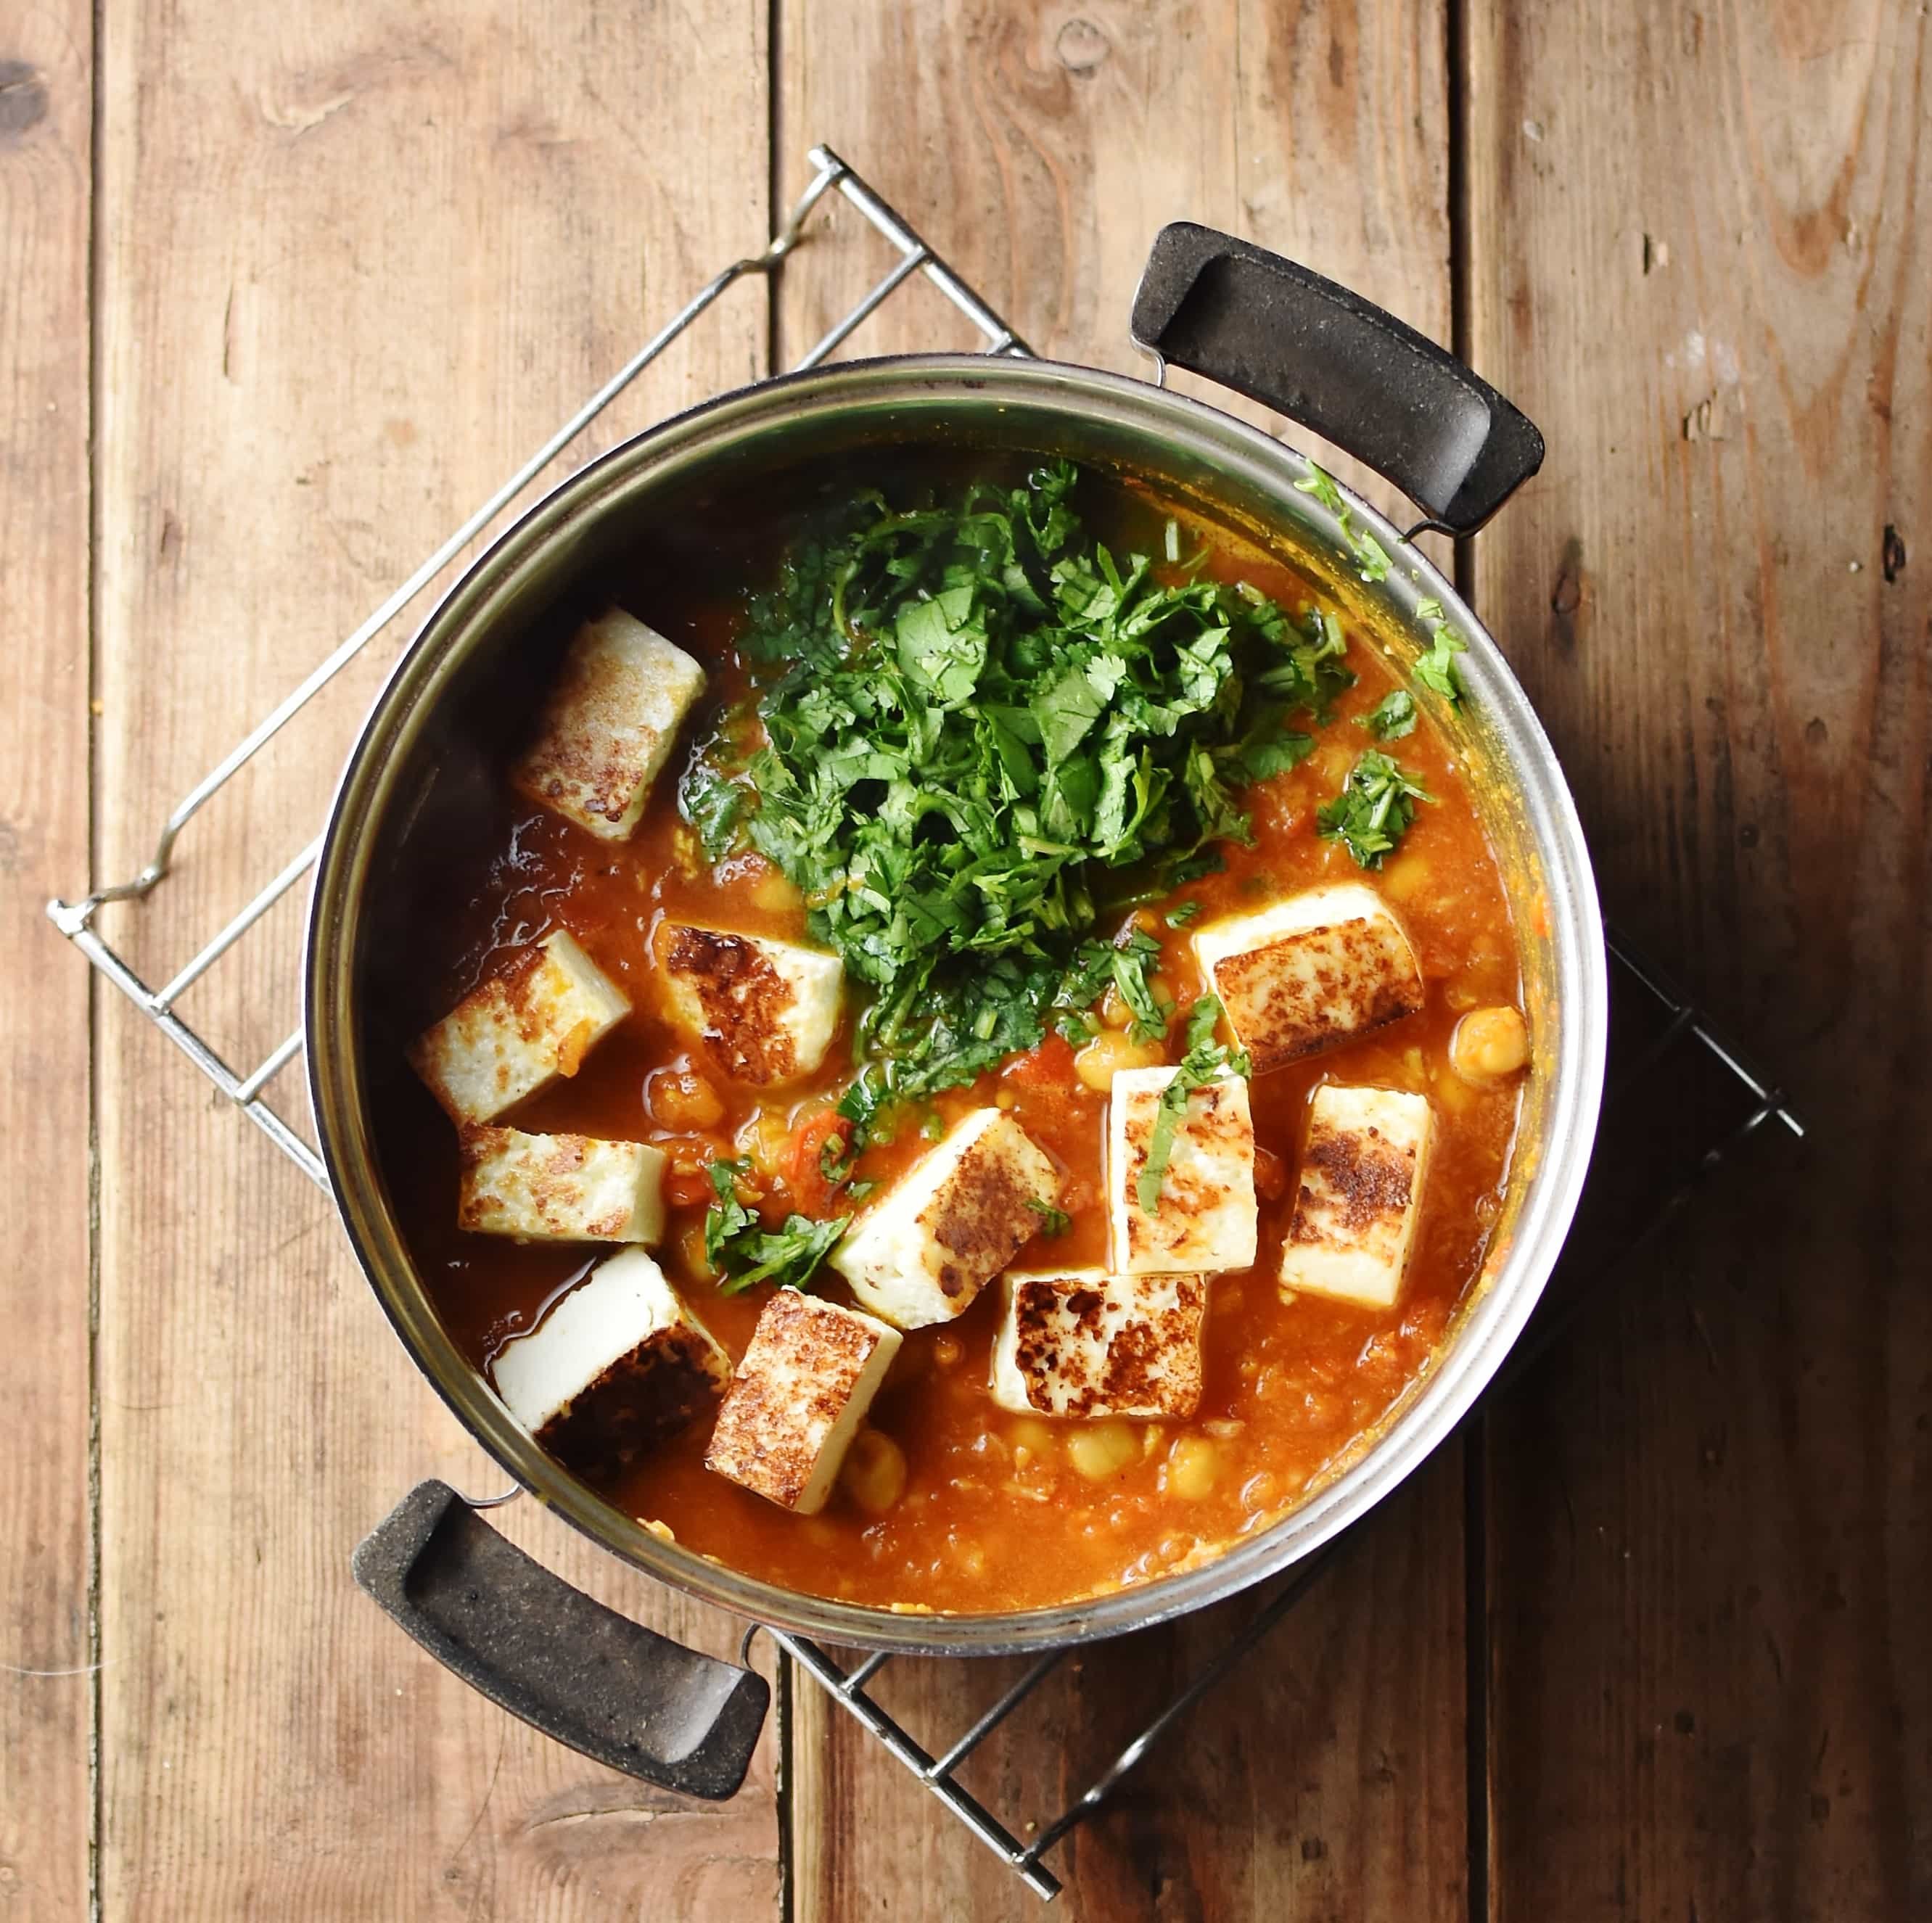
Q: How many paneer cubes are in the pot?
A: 11